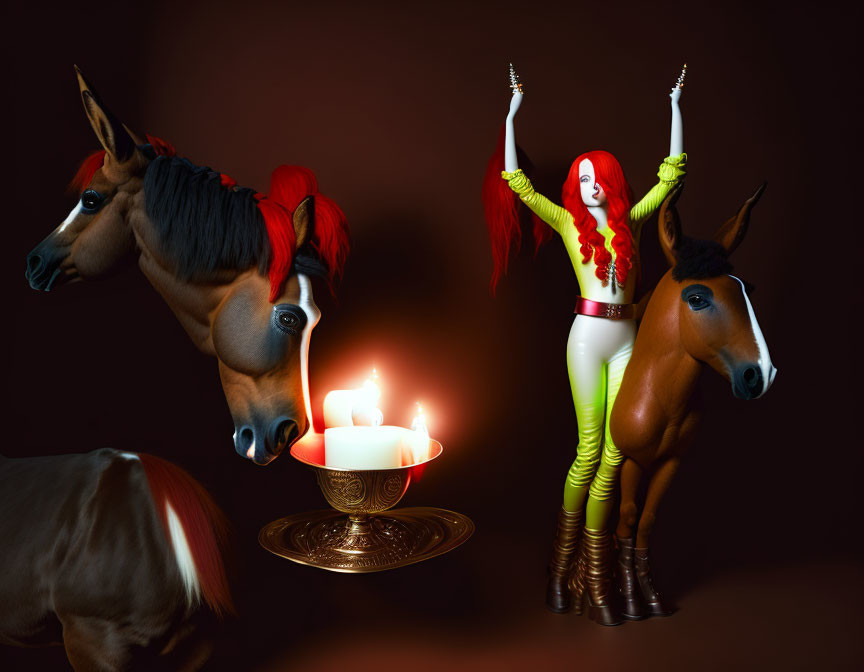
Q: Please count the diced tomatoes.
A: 0